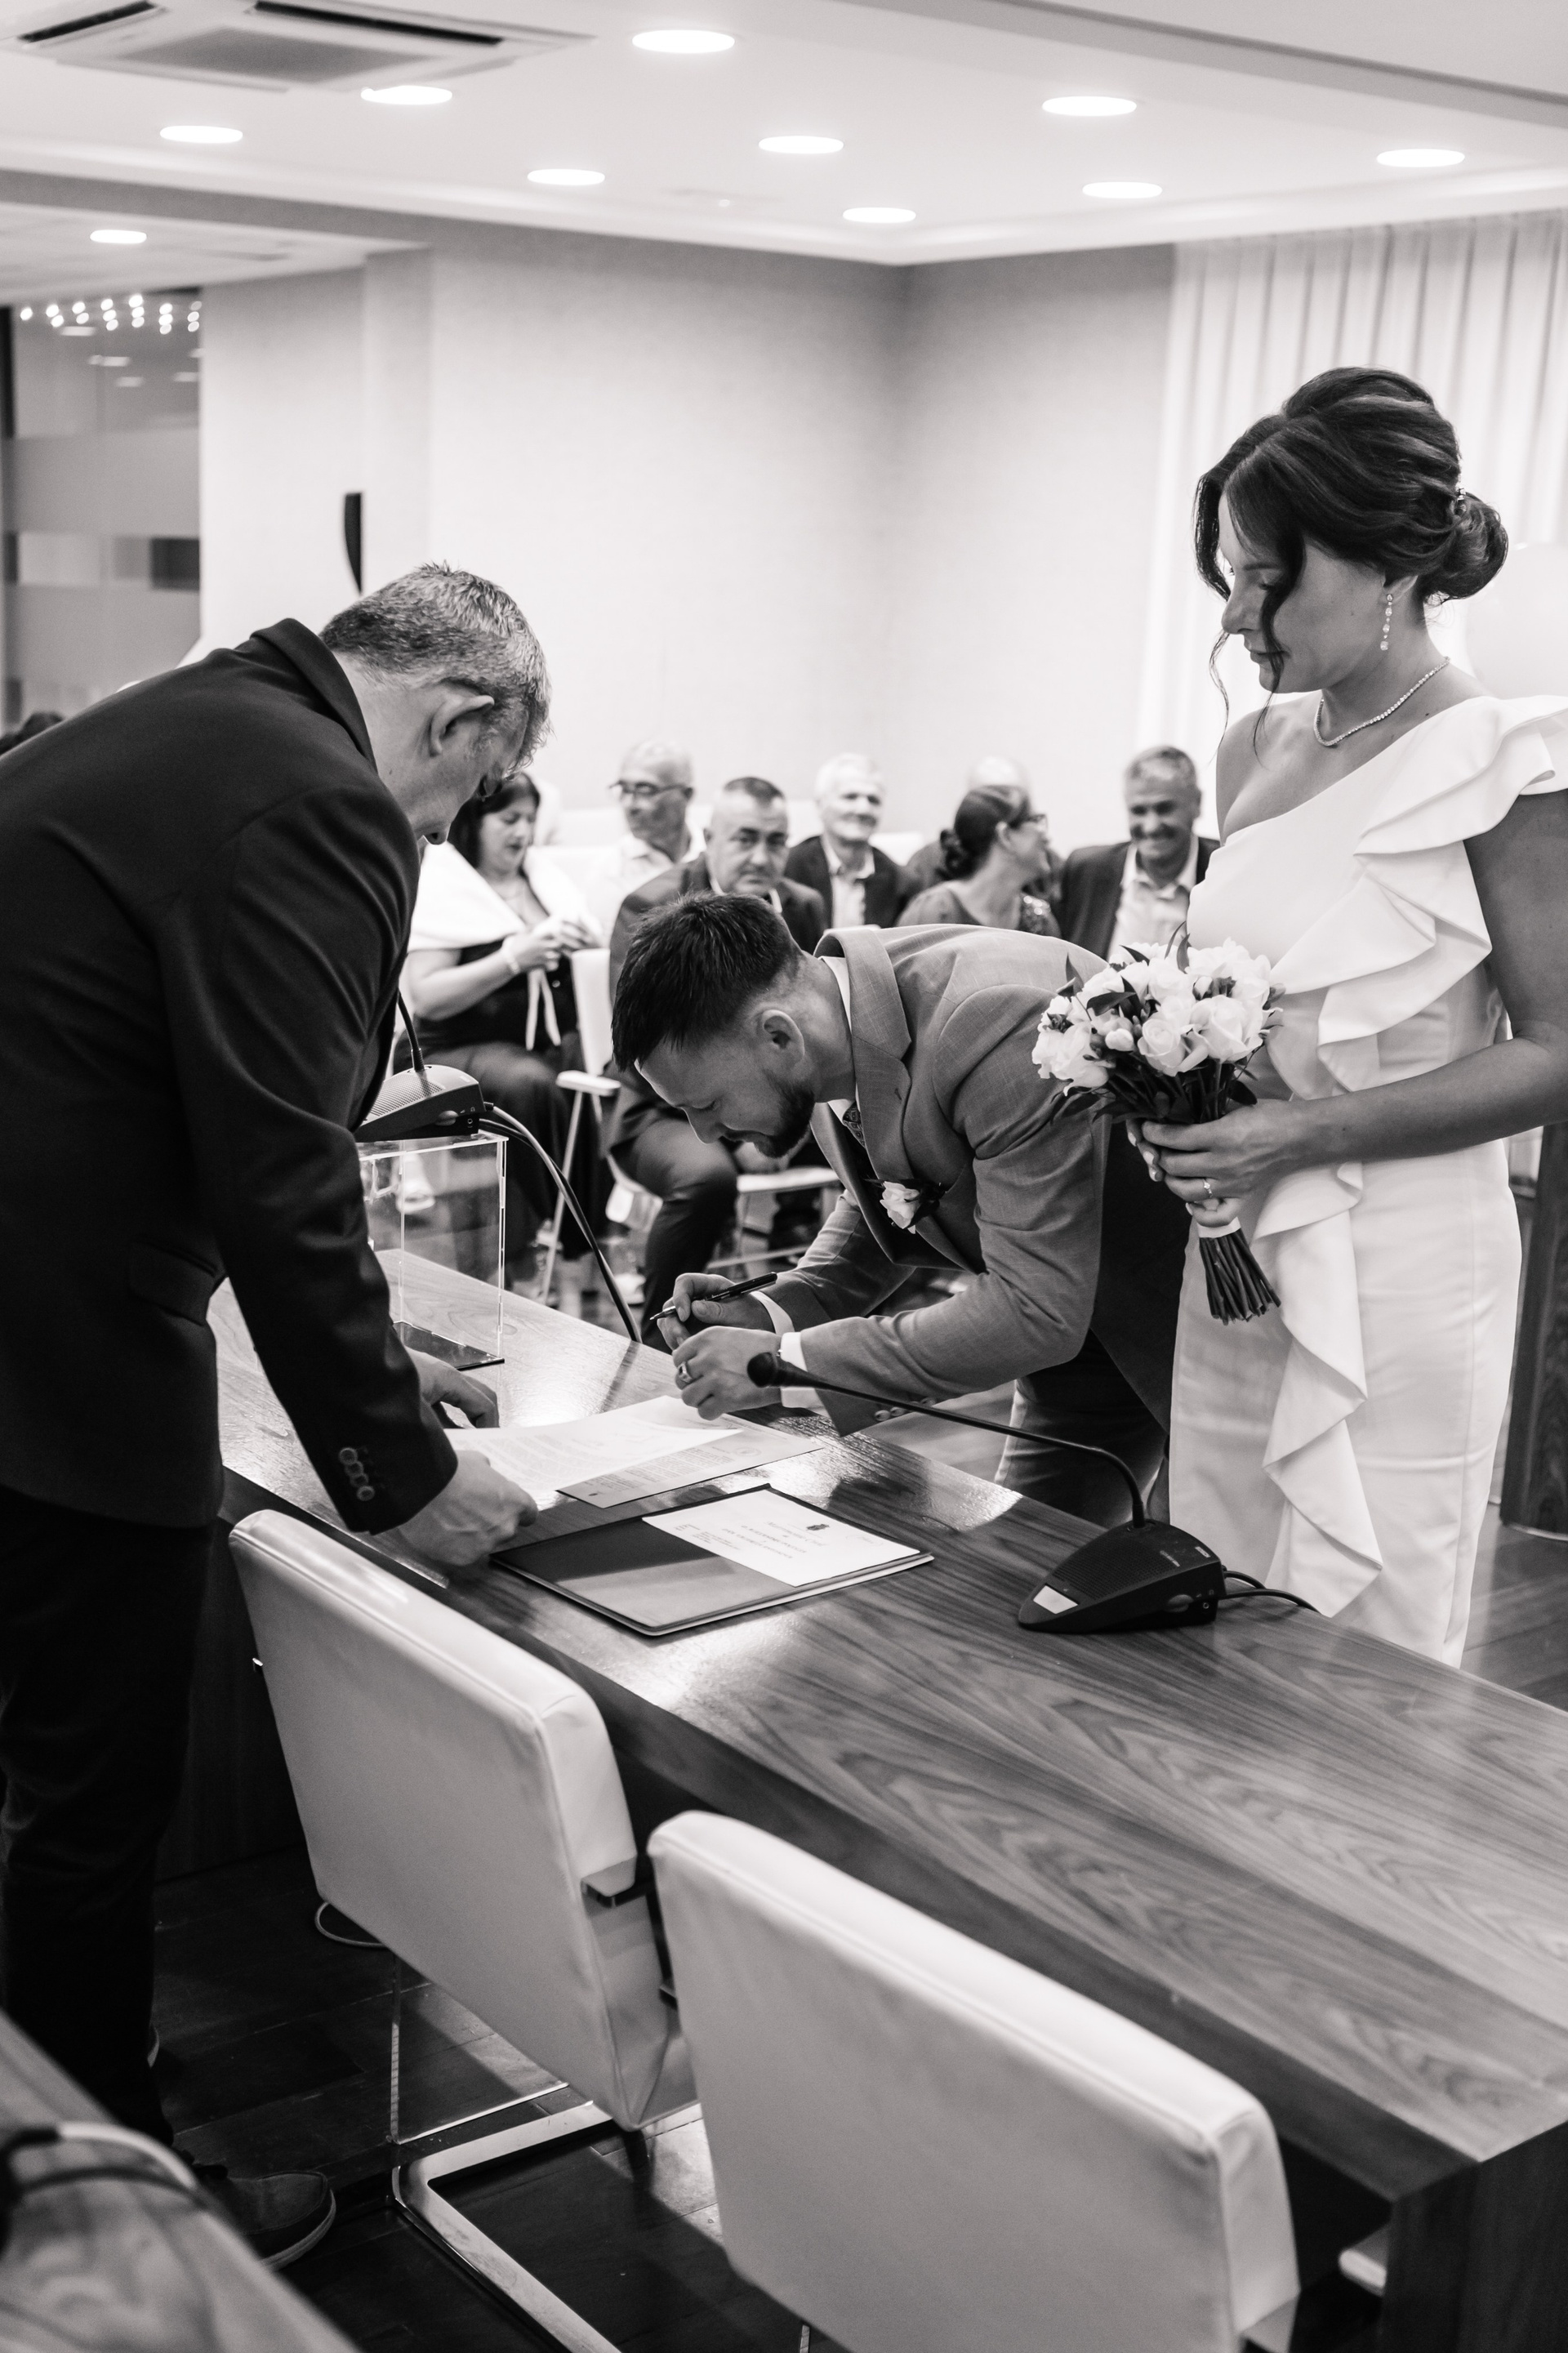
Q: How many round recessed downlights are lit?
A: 10